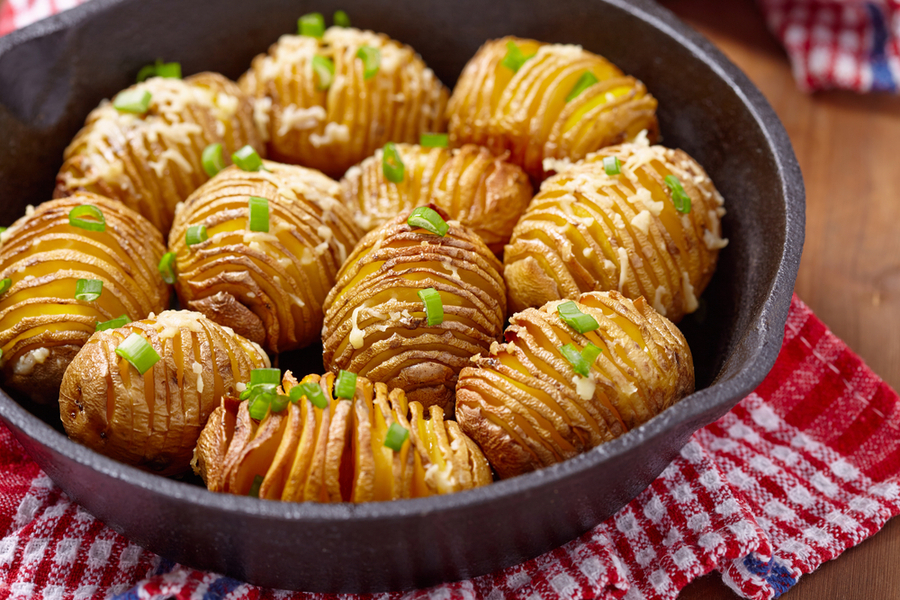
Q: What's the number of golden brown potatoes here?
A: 11